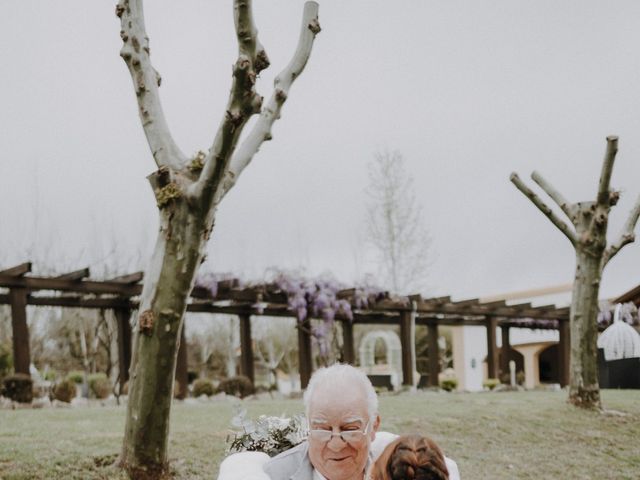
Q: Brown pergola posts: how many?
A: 11